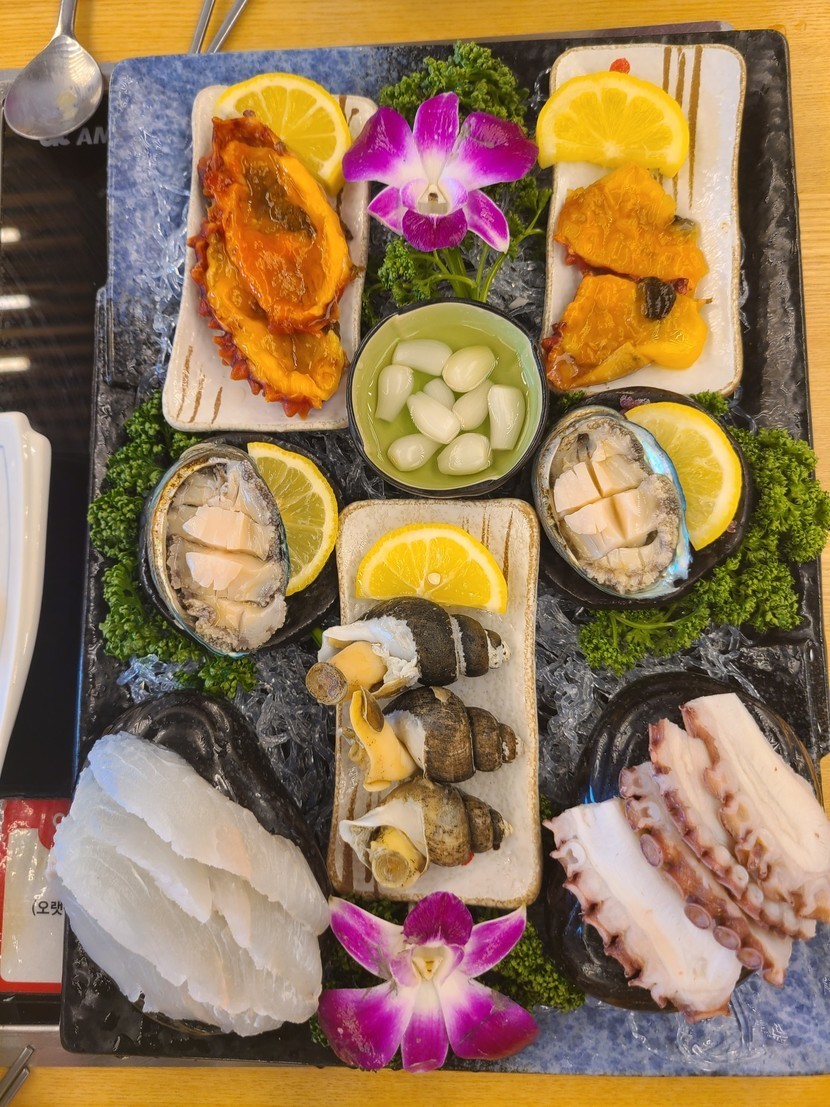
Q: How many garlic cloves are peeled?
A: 9